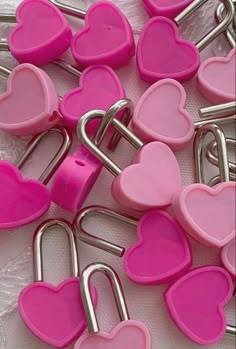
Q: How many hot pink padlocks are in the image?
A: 10